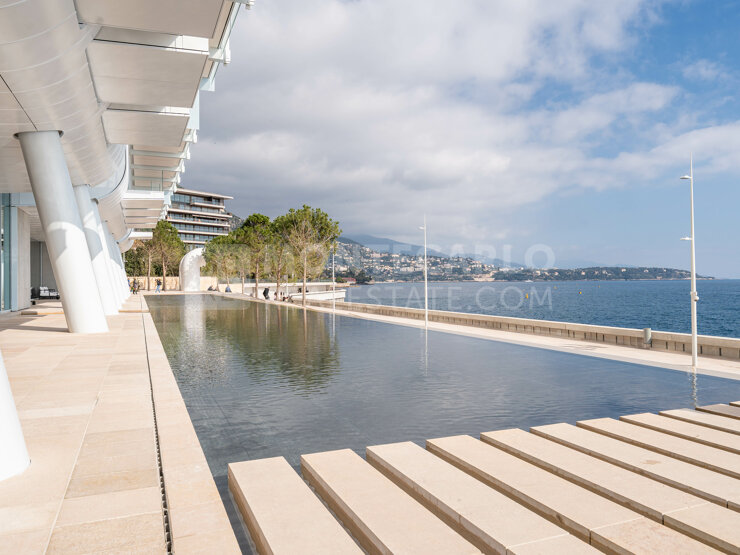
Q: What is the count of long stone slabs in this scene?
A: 11